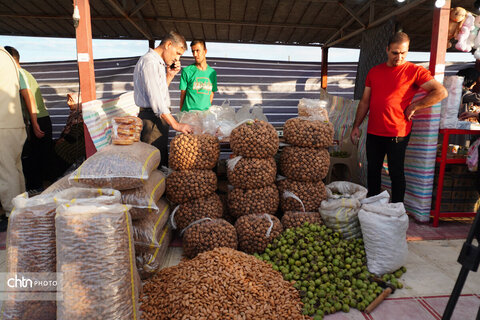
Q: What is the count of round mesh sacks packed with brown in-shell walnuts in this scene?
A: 12